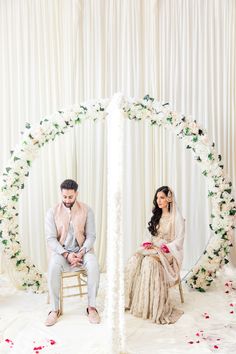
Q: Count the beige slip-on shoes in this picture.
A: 2